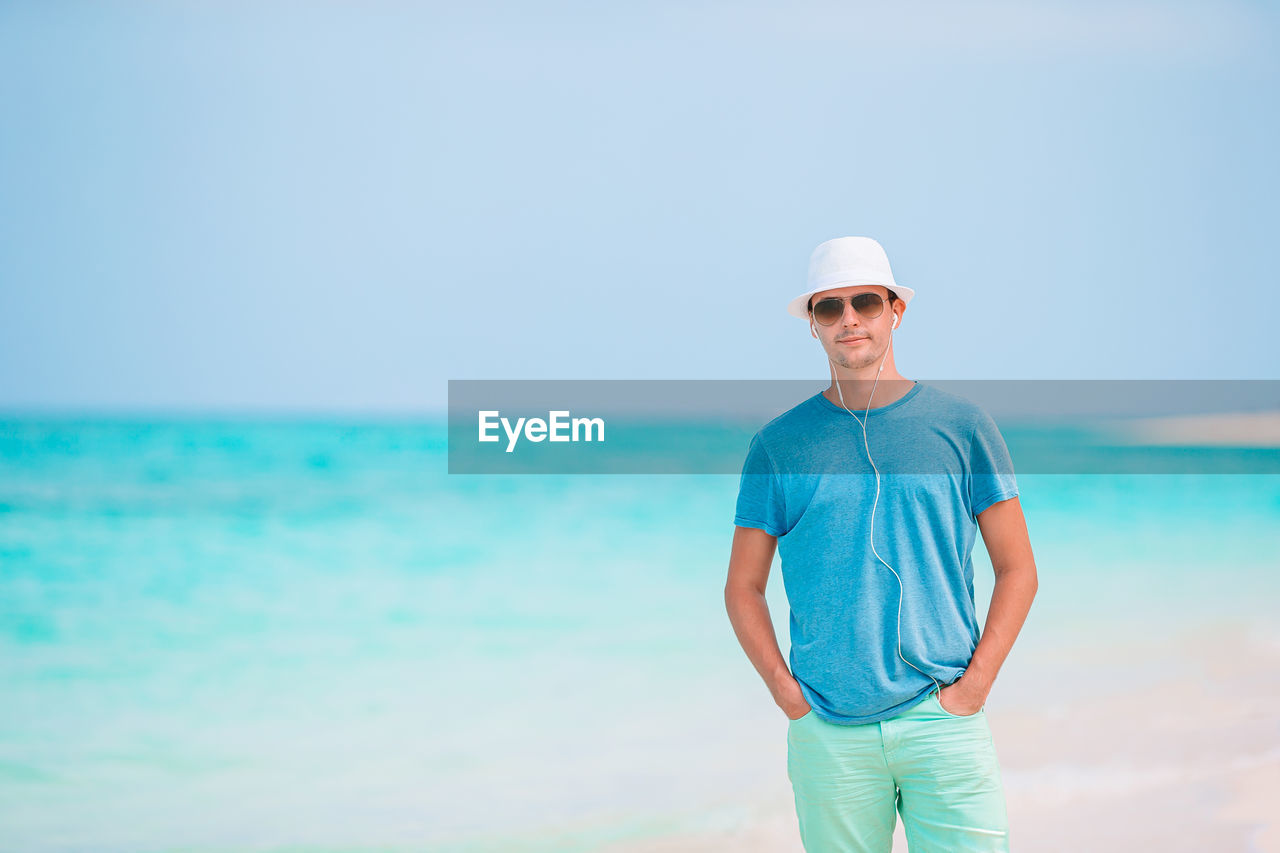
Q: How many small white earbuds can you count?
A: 2